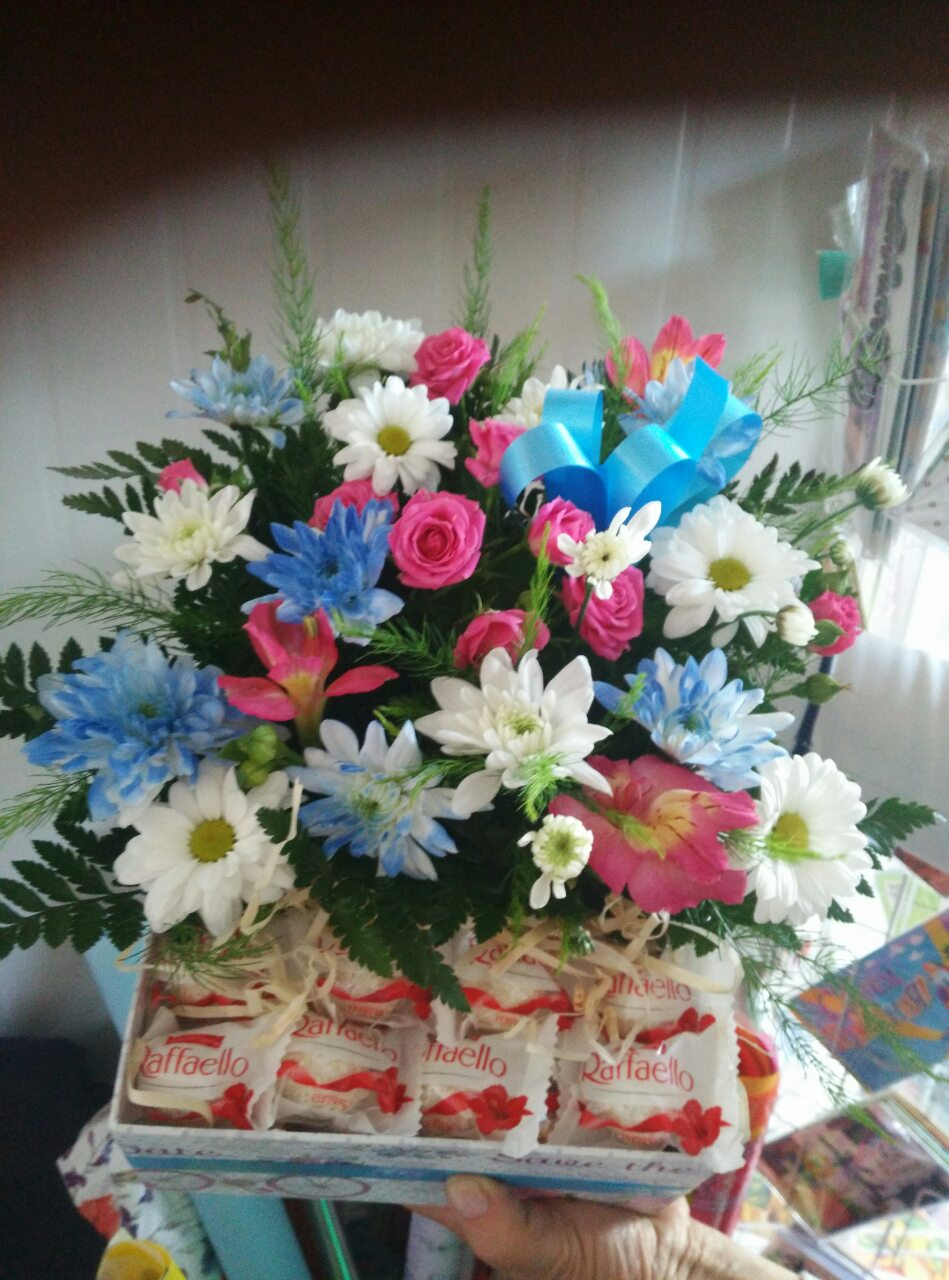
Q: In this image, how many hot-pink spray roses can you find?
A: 9